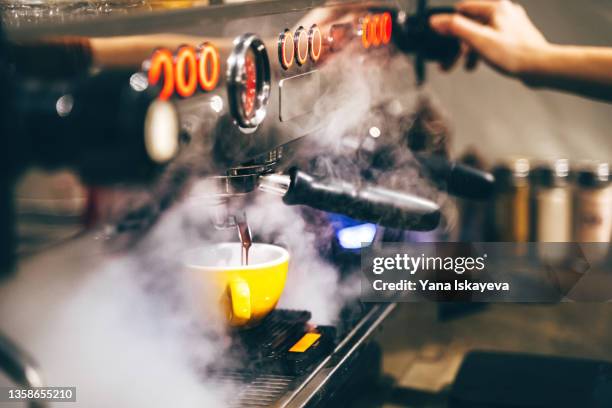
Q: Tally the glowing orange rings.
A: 9